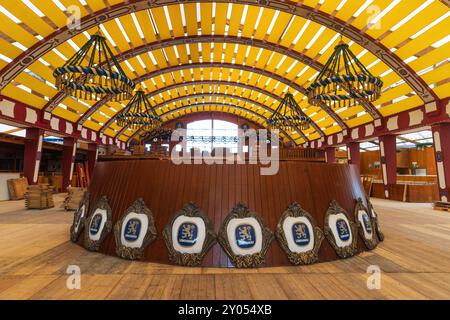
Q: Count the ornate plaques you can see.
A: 9